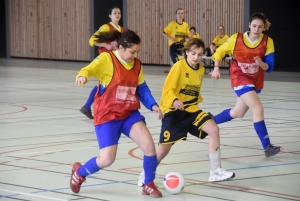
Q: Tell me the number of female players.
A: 7